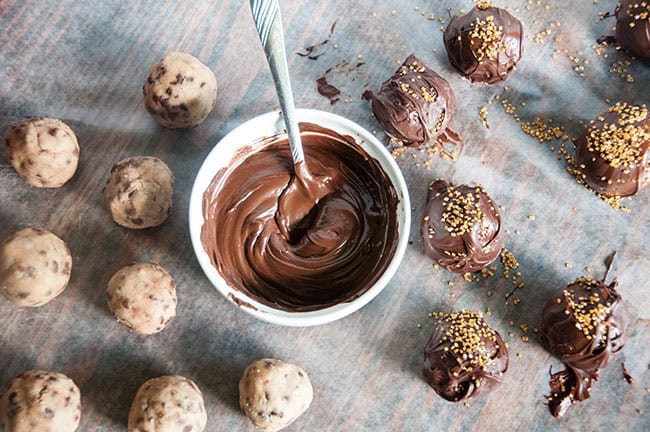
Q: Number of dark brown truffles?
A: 7